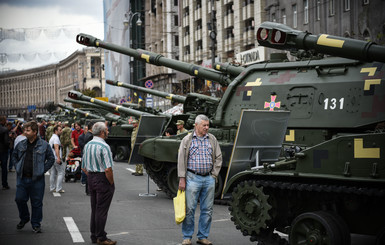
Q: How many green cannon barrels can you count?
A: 6